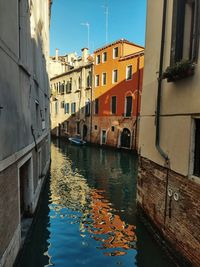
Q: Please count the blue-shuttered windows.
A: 2